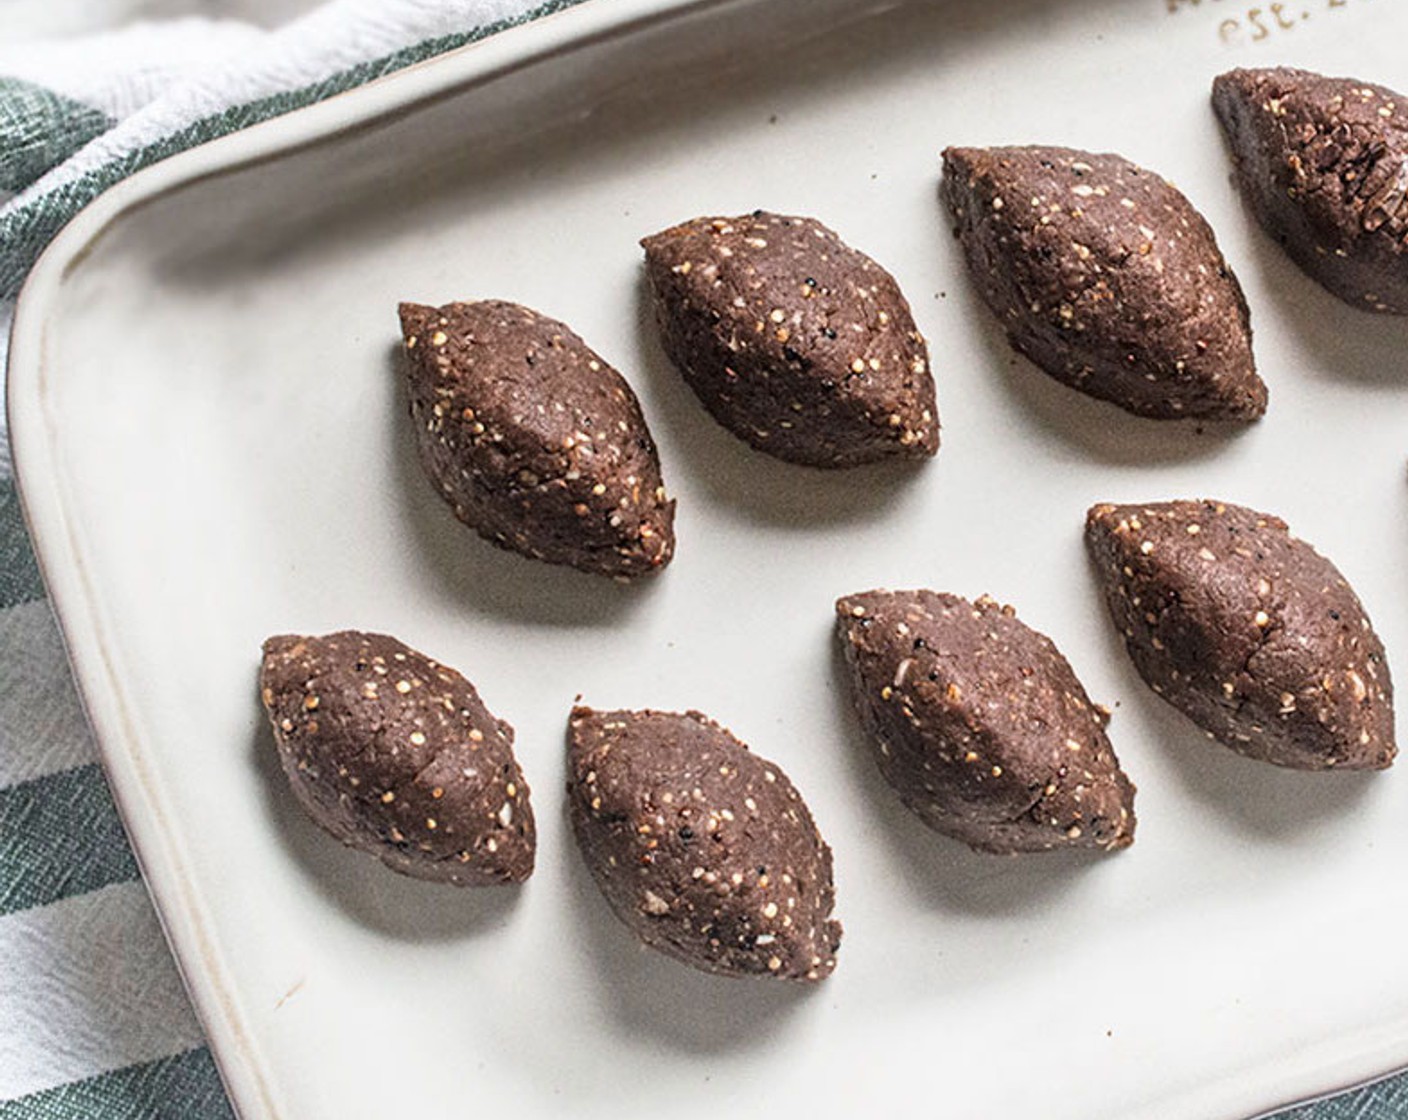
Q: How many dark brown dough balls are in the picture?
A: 8